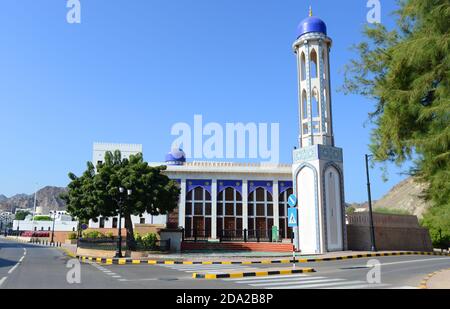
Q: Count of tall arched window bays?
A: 4